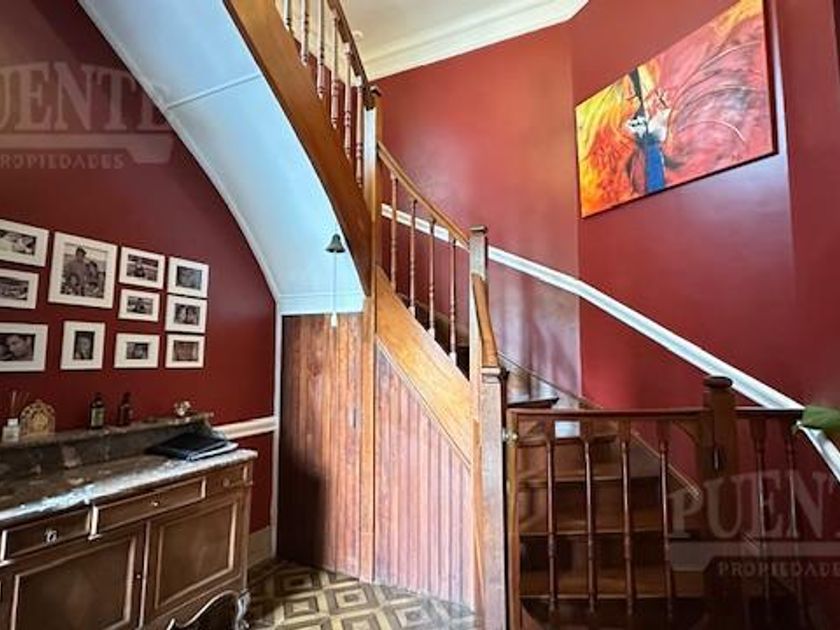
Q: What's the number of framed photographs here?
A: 11